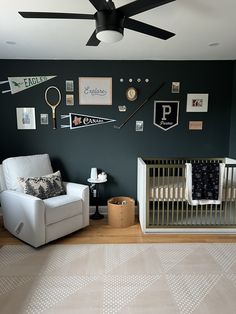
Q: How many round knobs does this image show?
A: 4